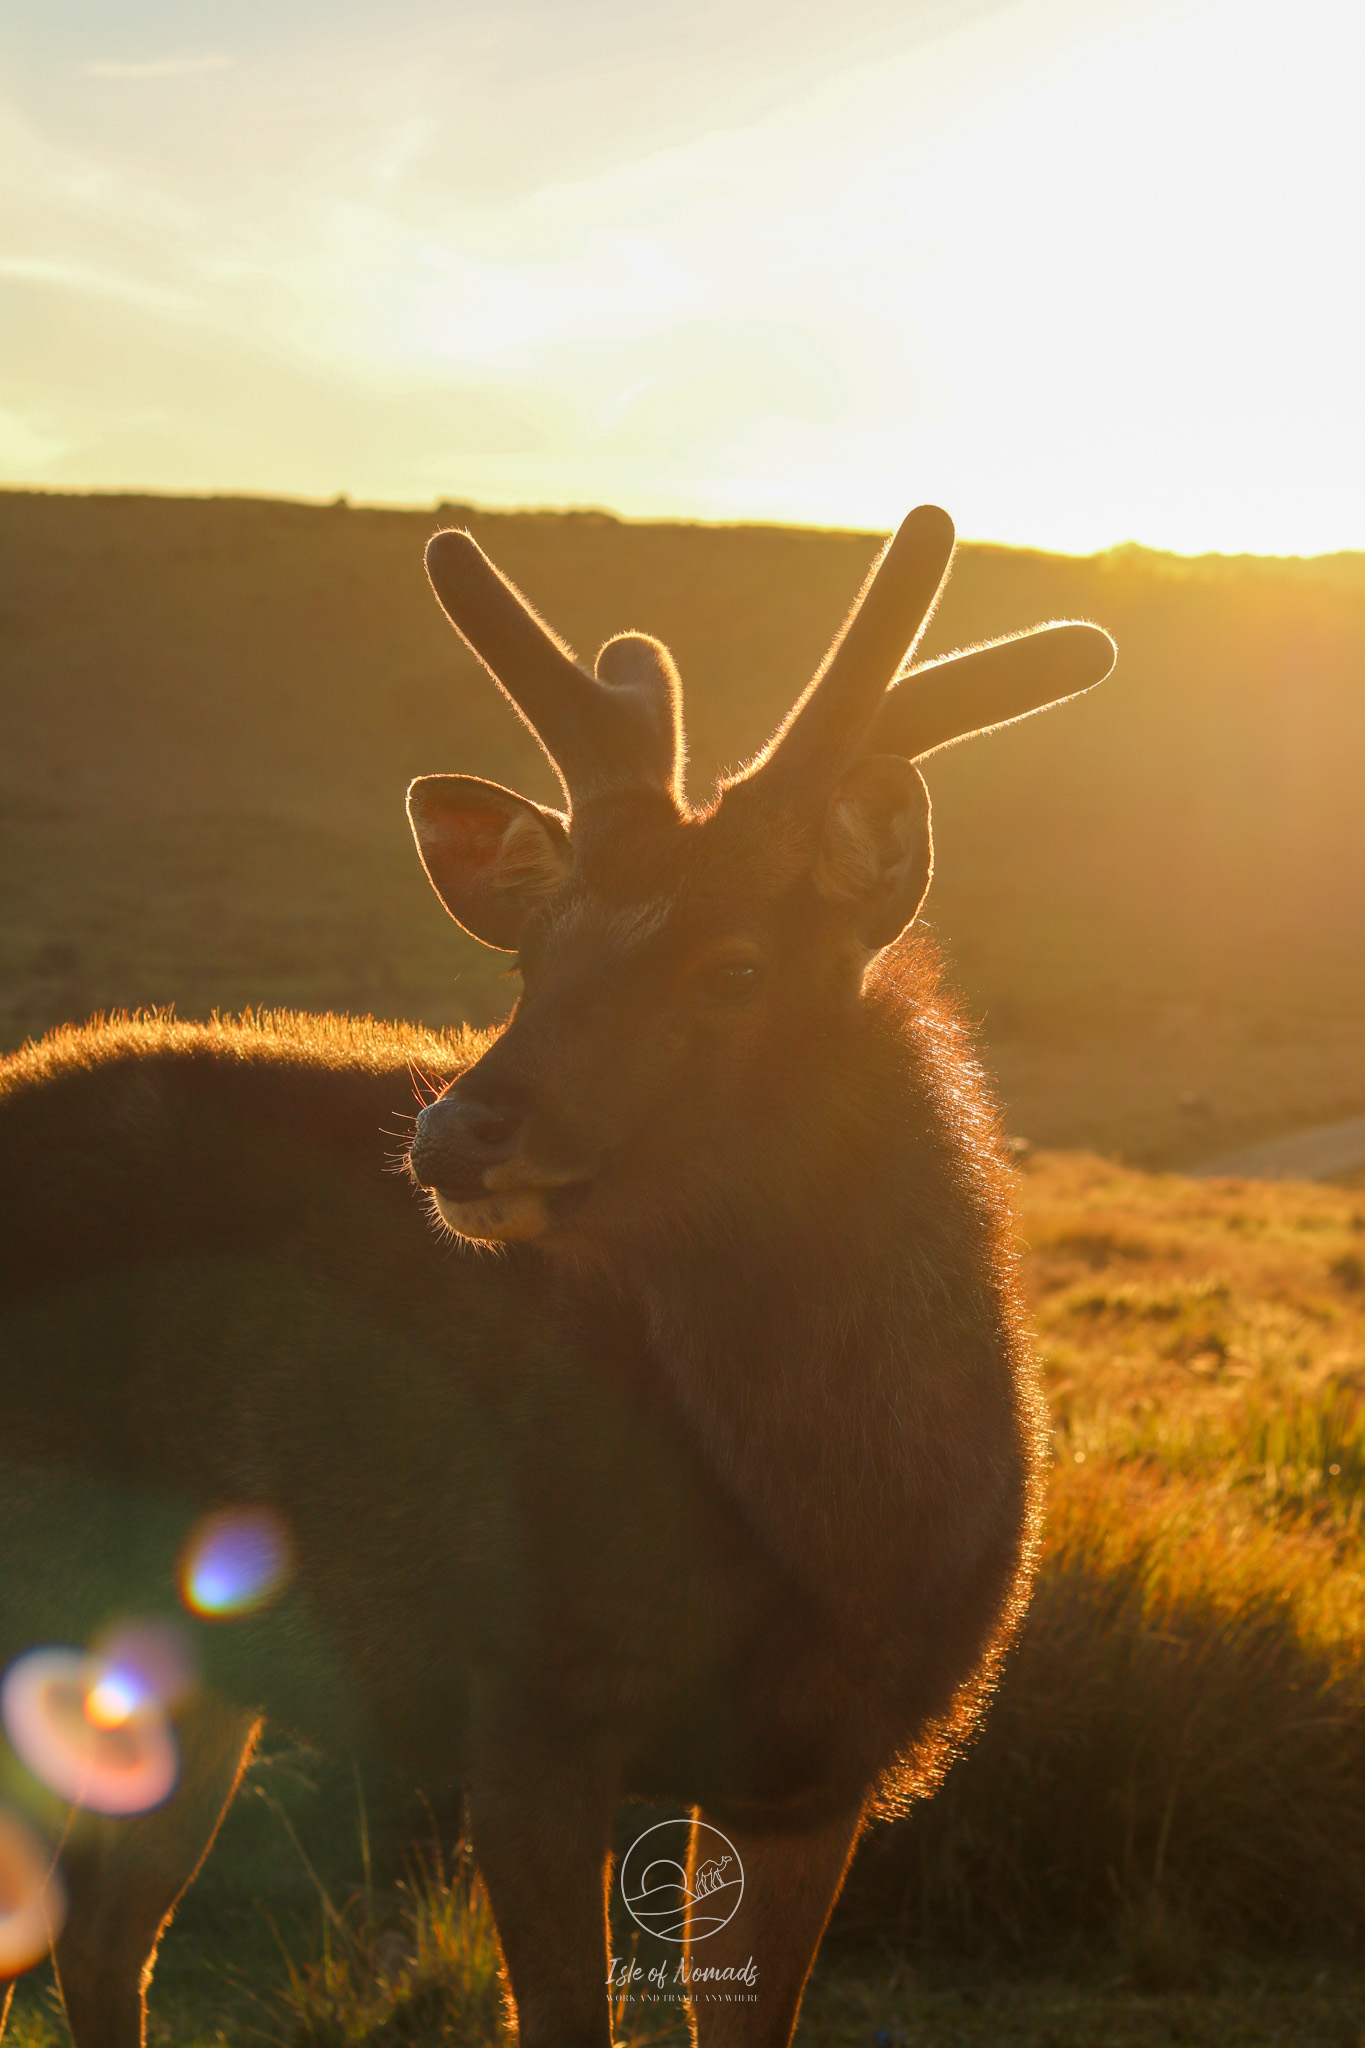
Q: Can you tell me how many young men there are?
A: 0